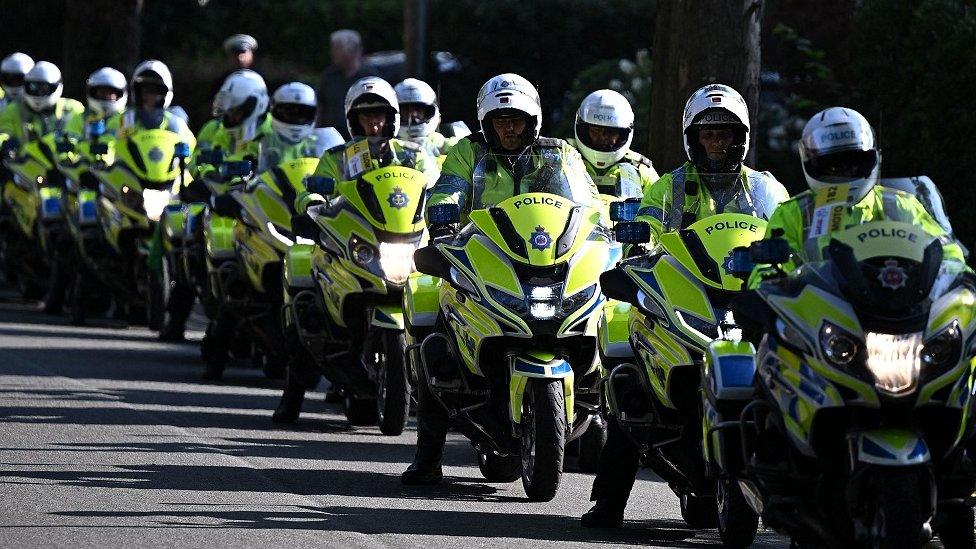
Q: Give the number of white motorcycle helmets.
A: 12